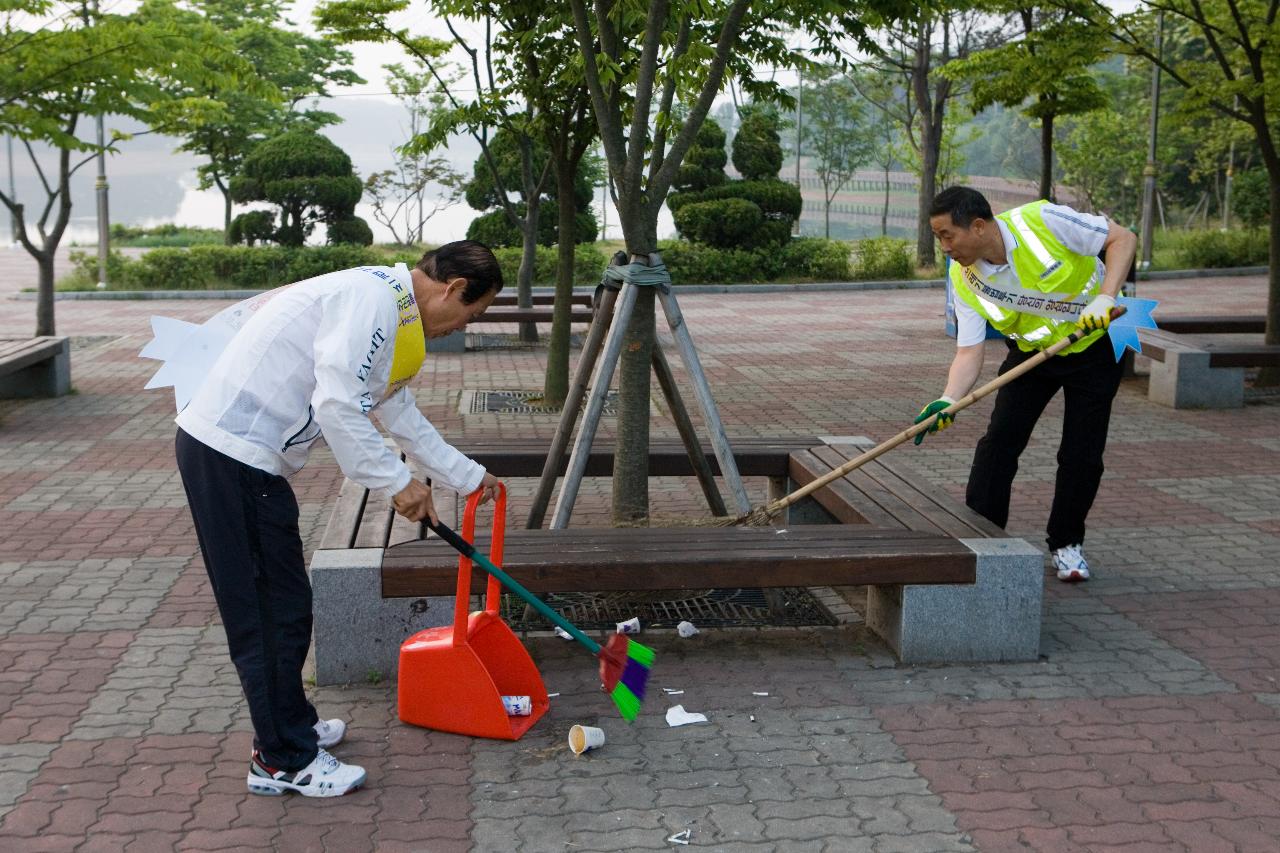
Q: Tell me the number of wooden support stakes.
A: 4